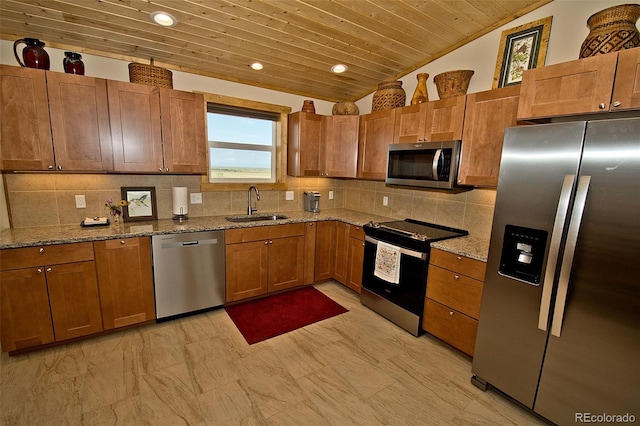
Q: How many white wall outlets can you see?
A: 5